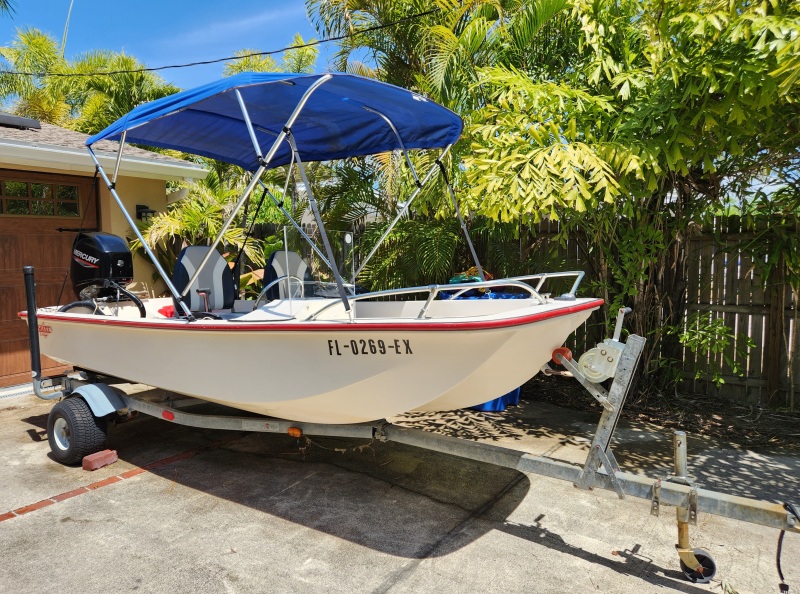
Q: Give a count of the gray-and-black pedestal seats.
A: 2